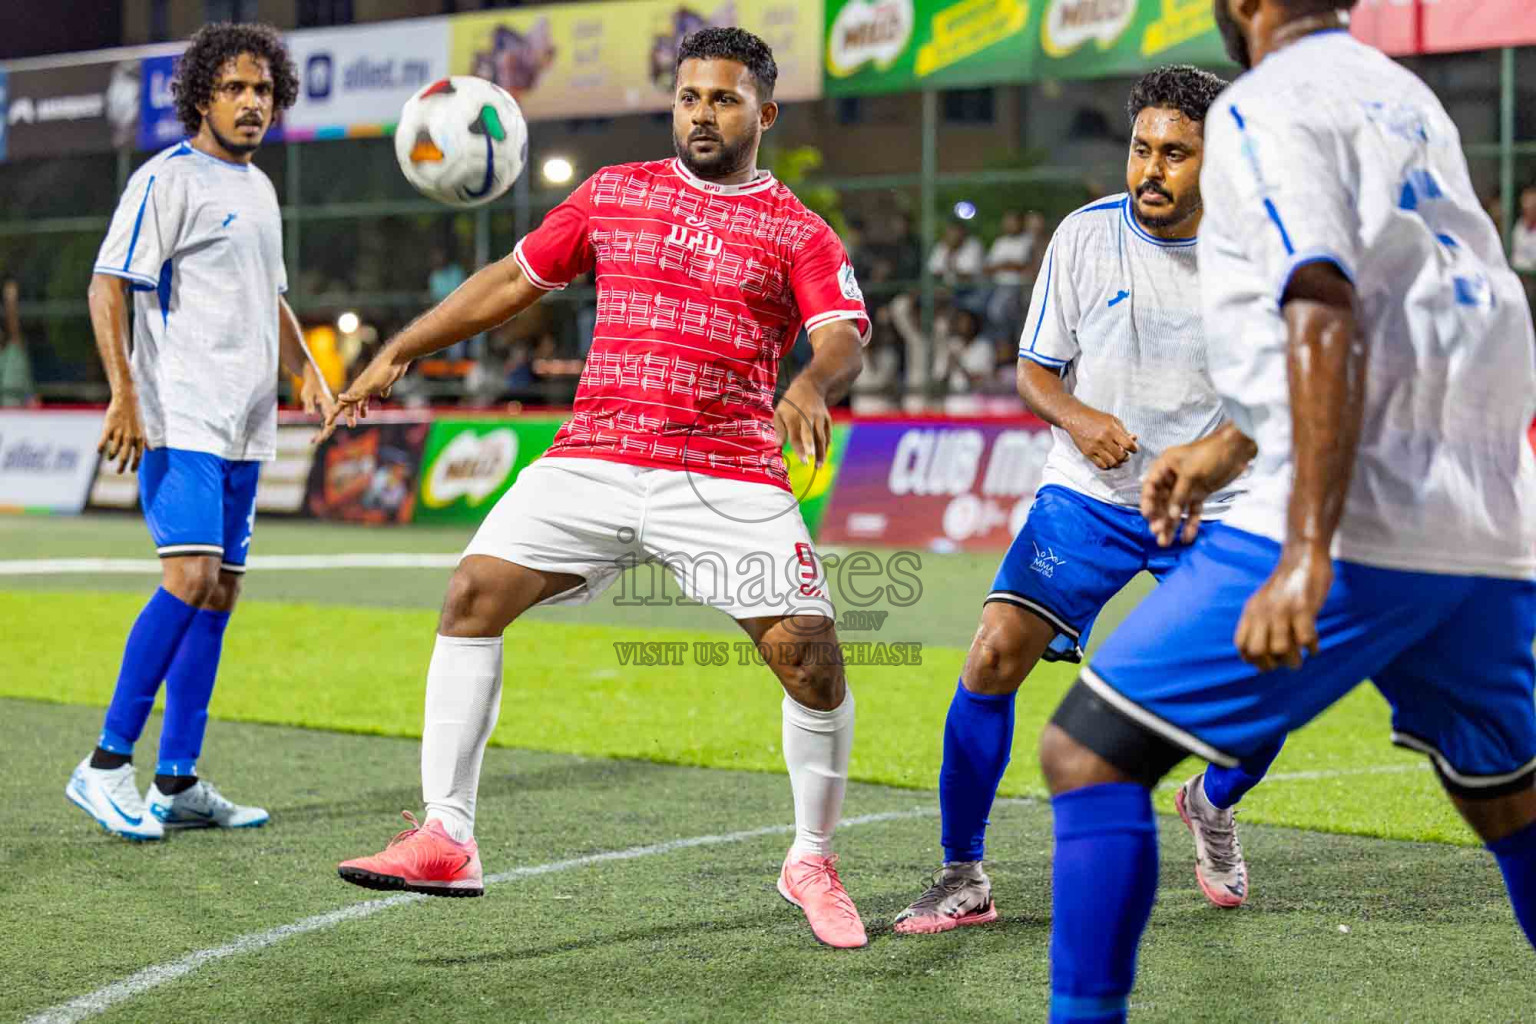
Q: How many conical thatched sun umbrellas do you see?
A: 0